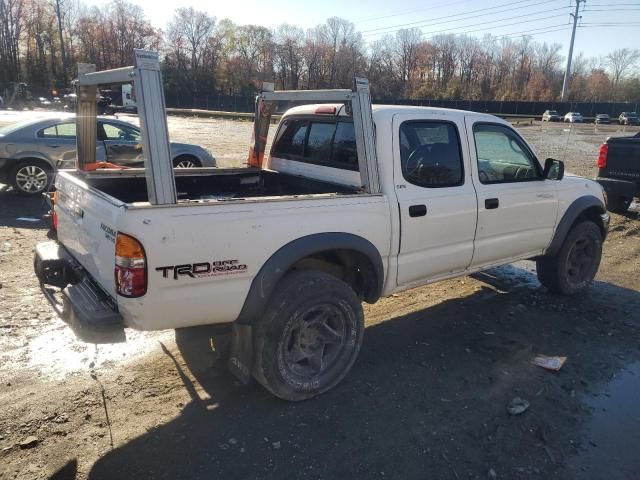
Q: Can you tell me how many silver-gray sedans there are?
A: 1